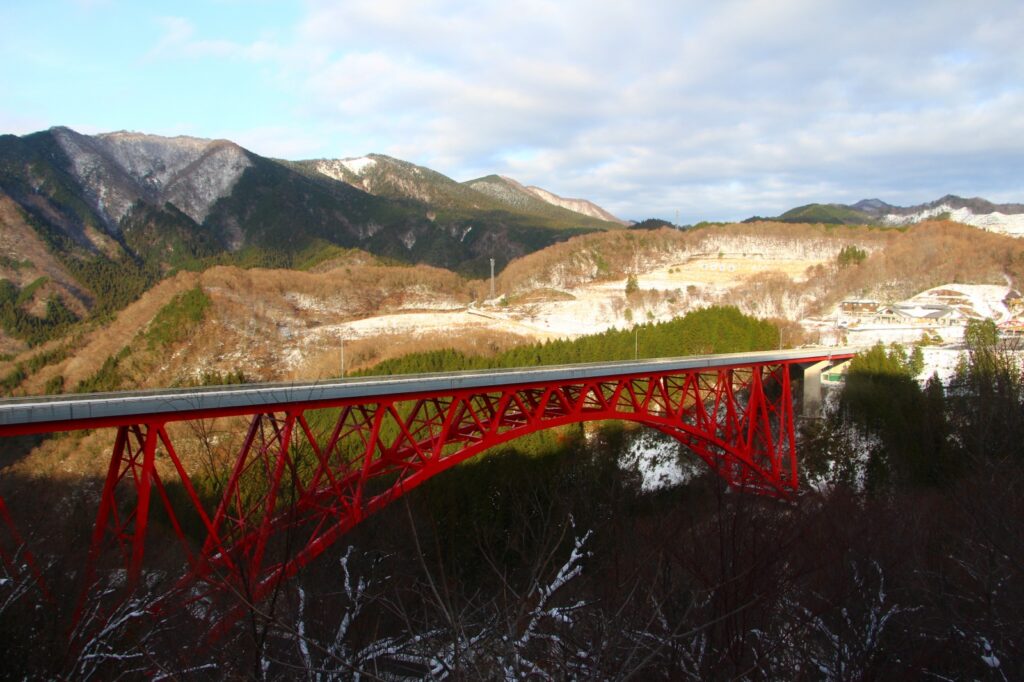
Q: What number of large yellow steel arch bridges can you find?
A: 0